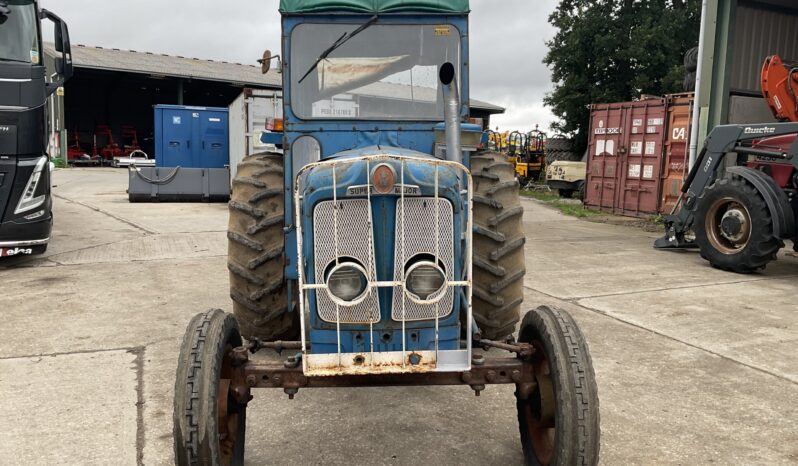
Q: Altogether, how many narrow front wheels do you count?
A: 2